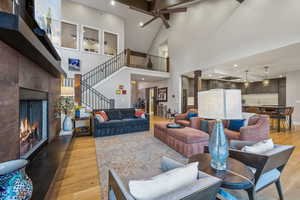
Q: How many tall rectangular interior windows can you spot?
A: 3